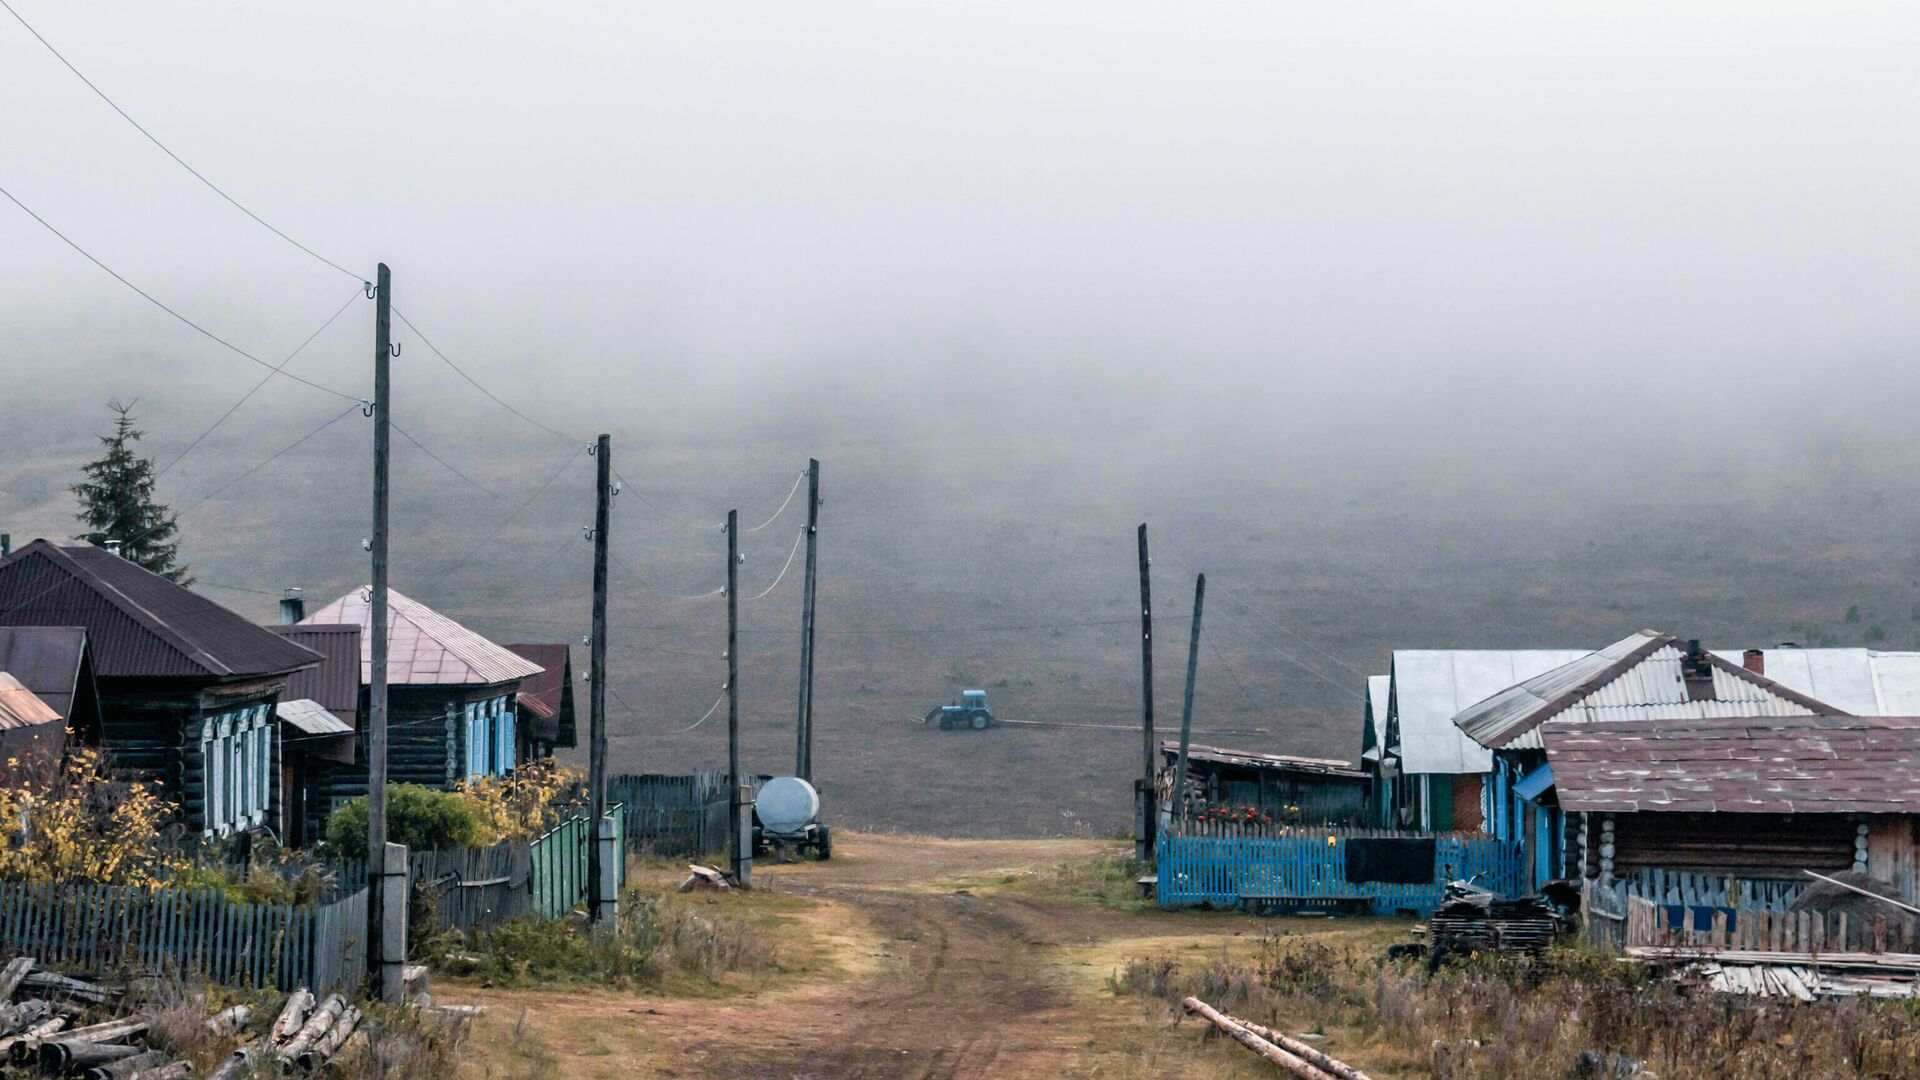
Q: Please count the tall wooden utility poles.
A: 6